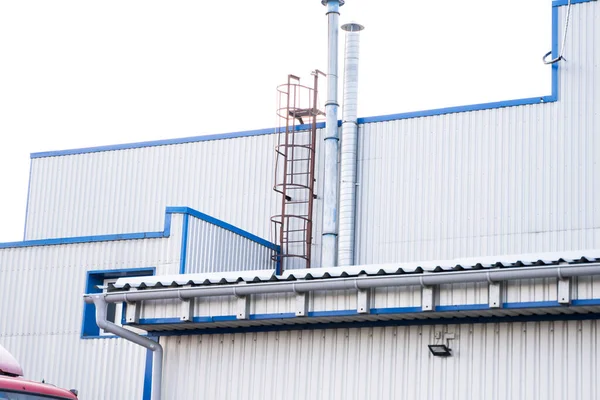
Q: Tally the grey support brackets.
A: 8